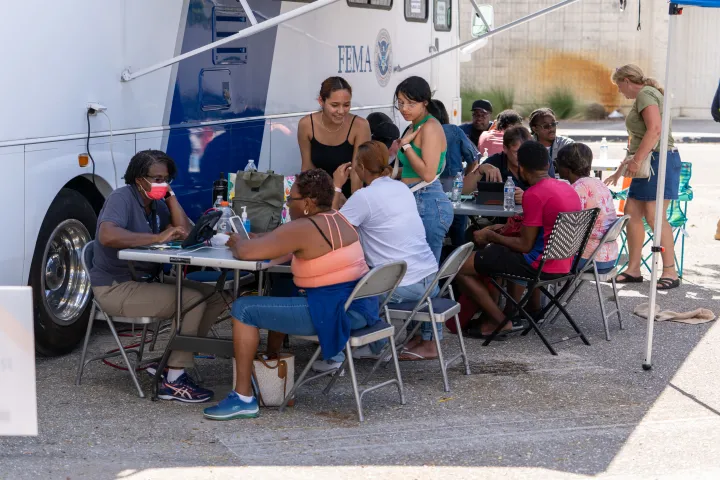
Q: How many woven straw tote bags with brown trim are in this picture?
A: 1